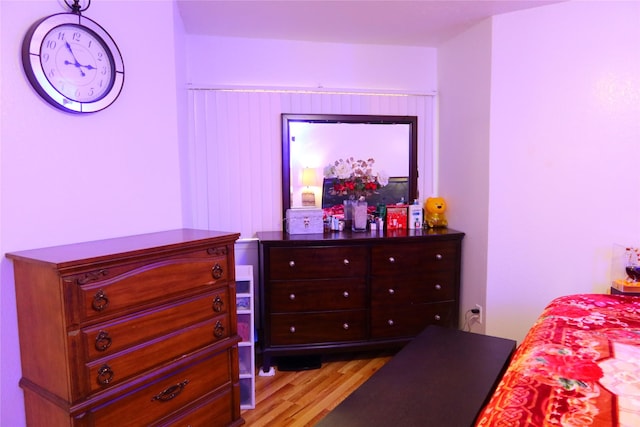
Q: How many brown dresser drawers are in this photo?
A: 11